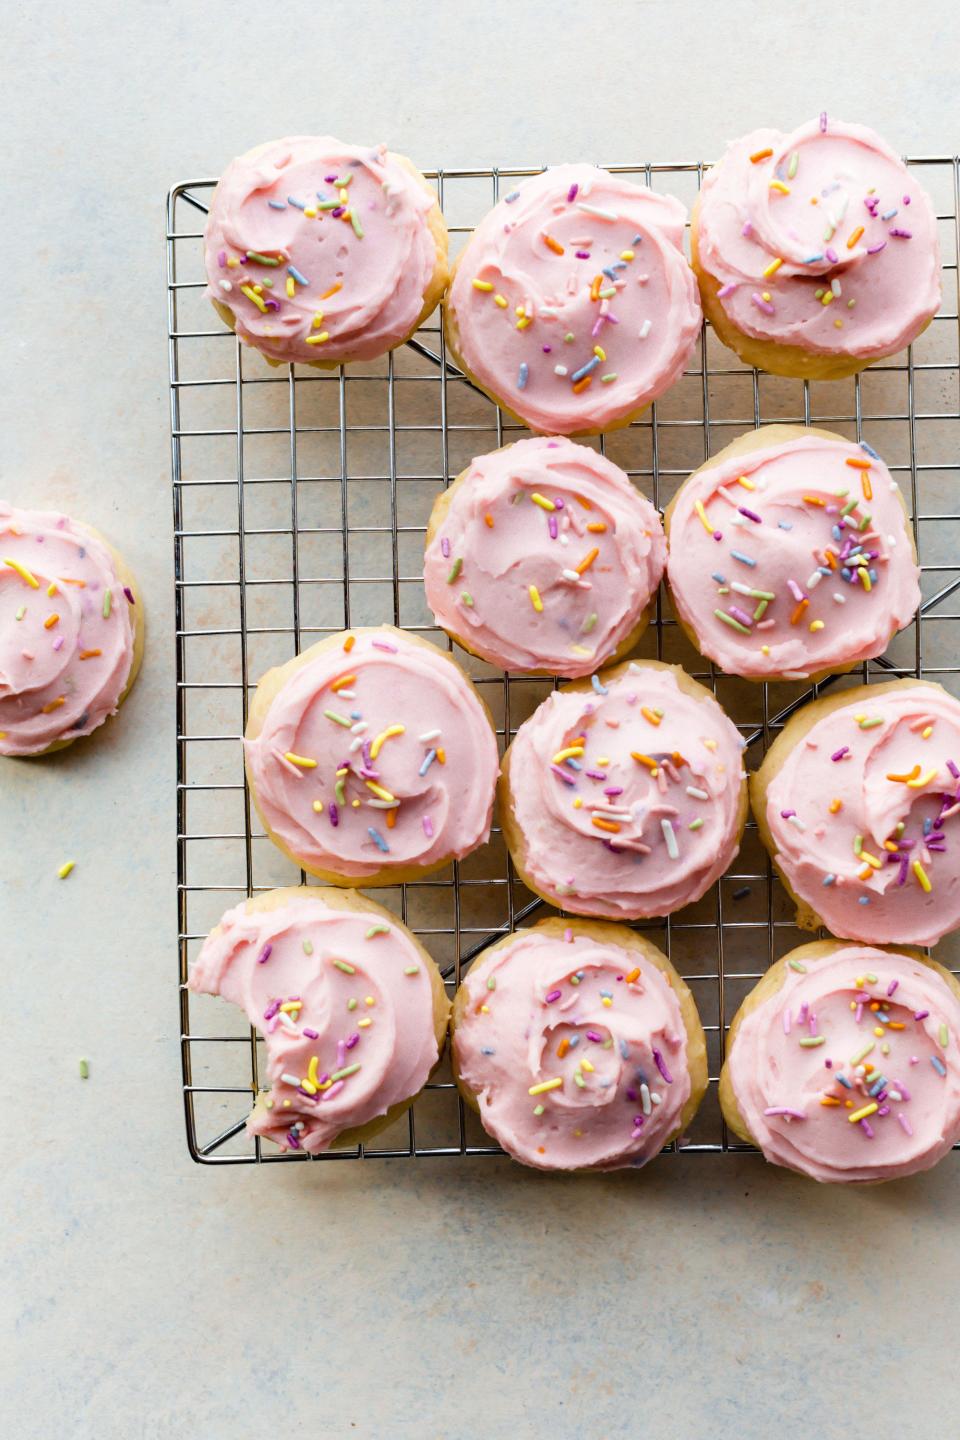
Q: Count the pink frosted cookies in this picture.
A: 12